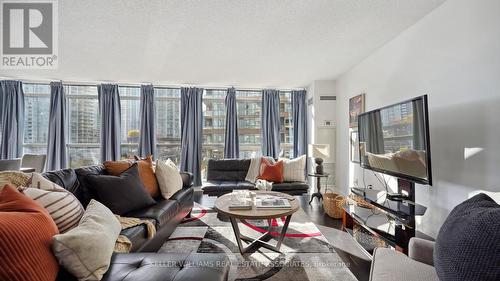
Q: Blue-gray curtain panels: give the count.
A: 8